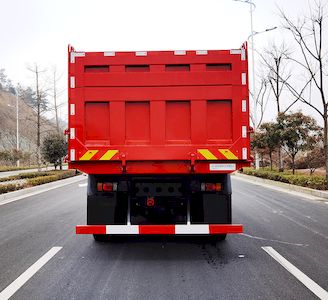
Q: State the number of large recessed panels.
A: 4